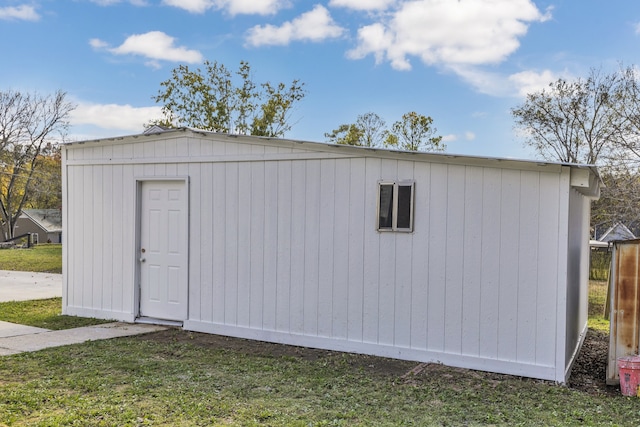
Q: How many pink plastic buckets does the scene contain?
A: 1